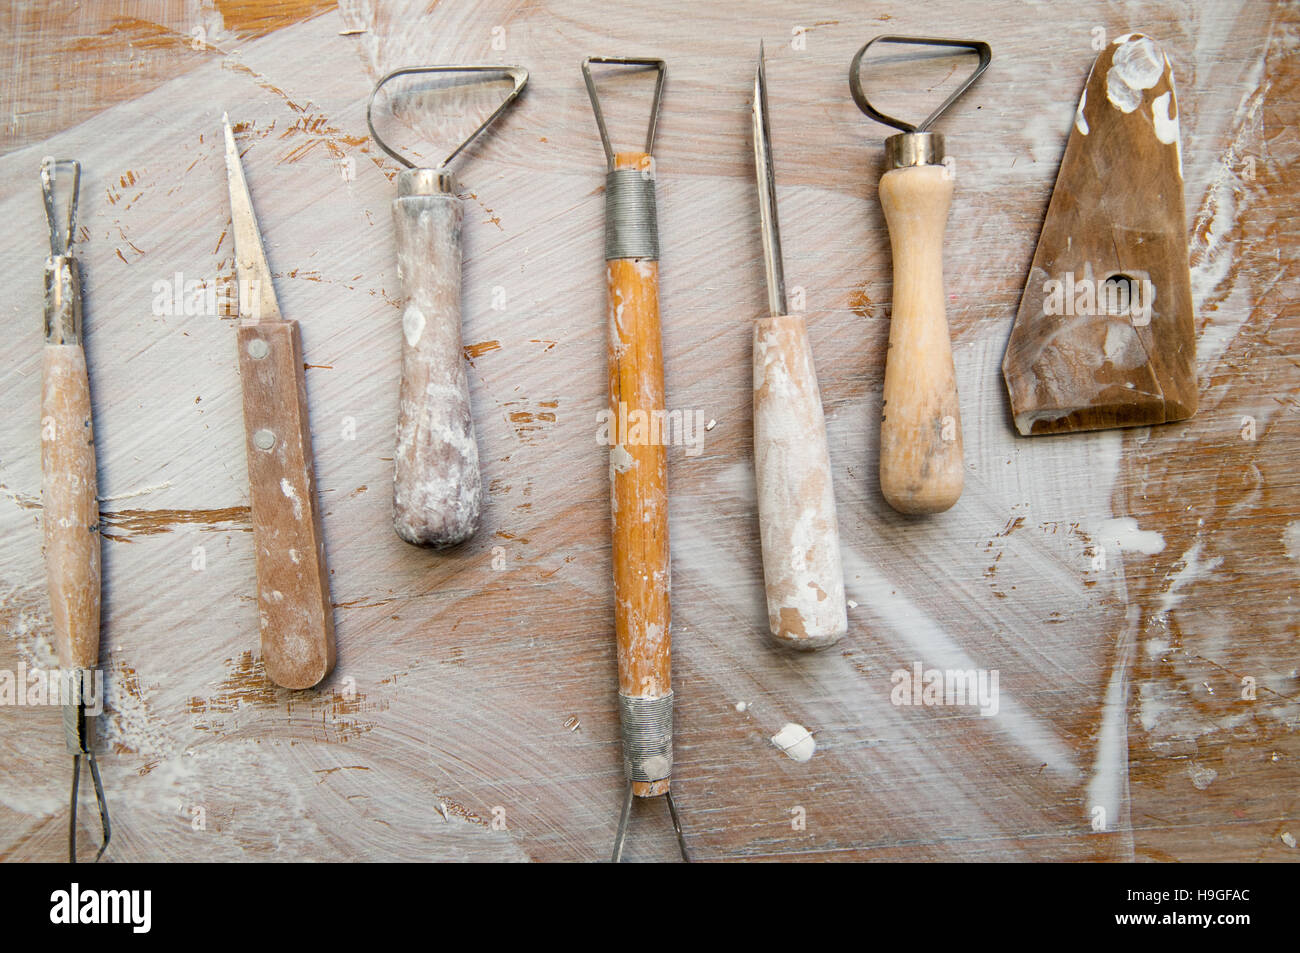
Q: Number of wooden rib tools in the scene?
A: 1